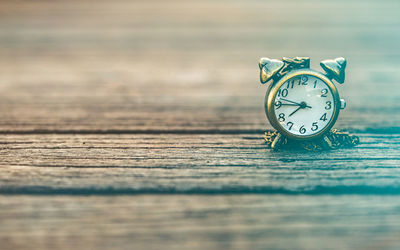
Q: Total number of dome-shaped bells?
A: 2